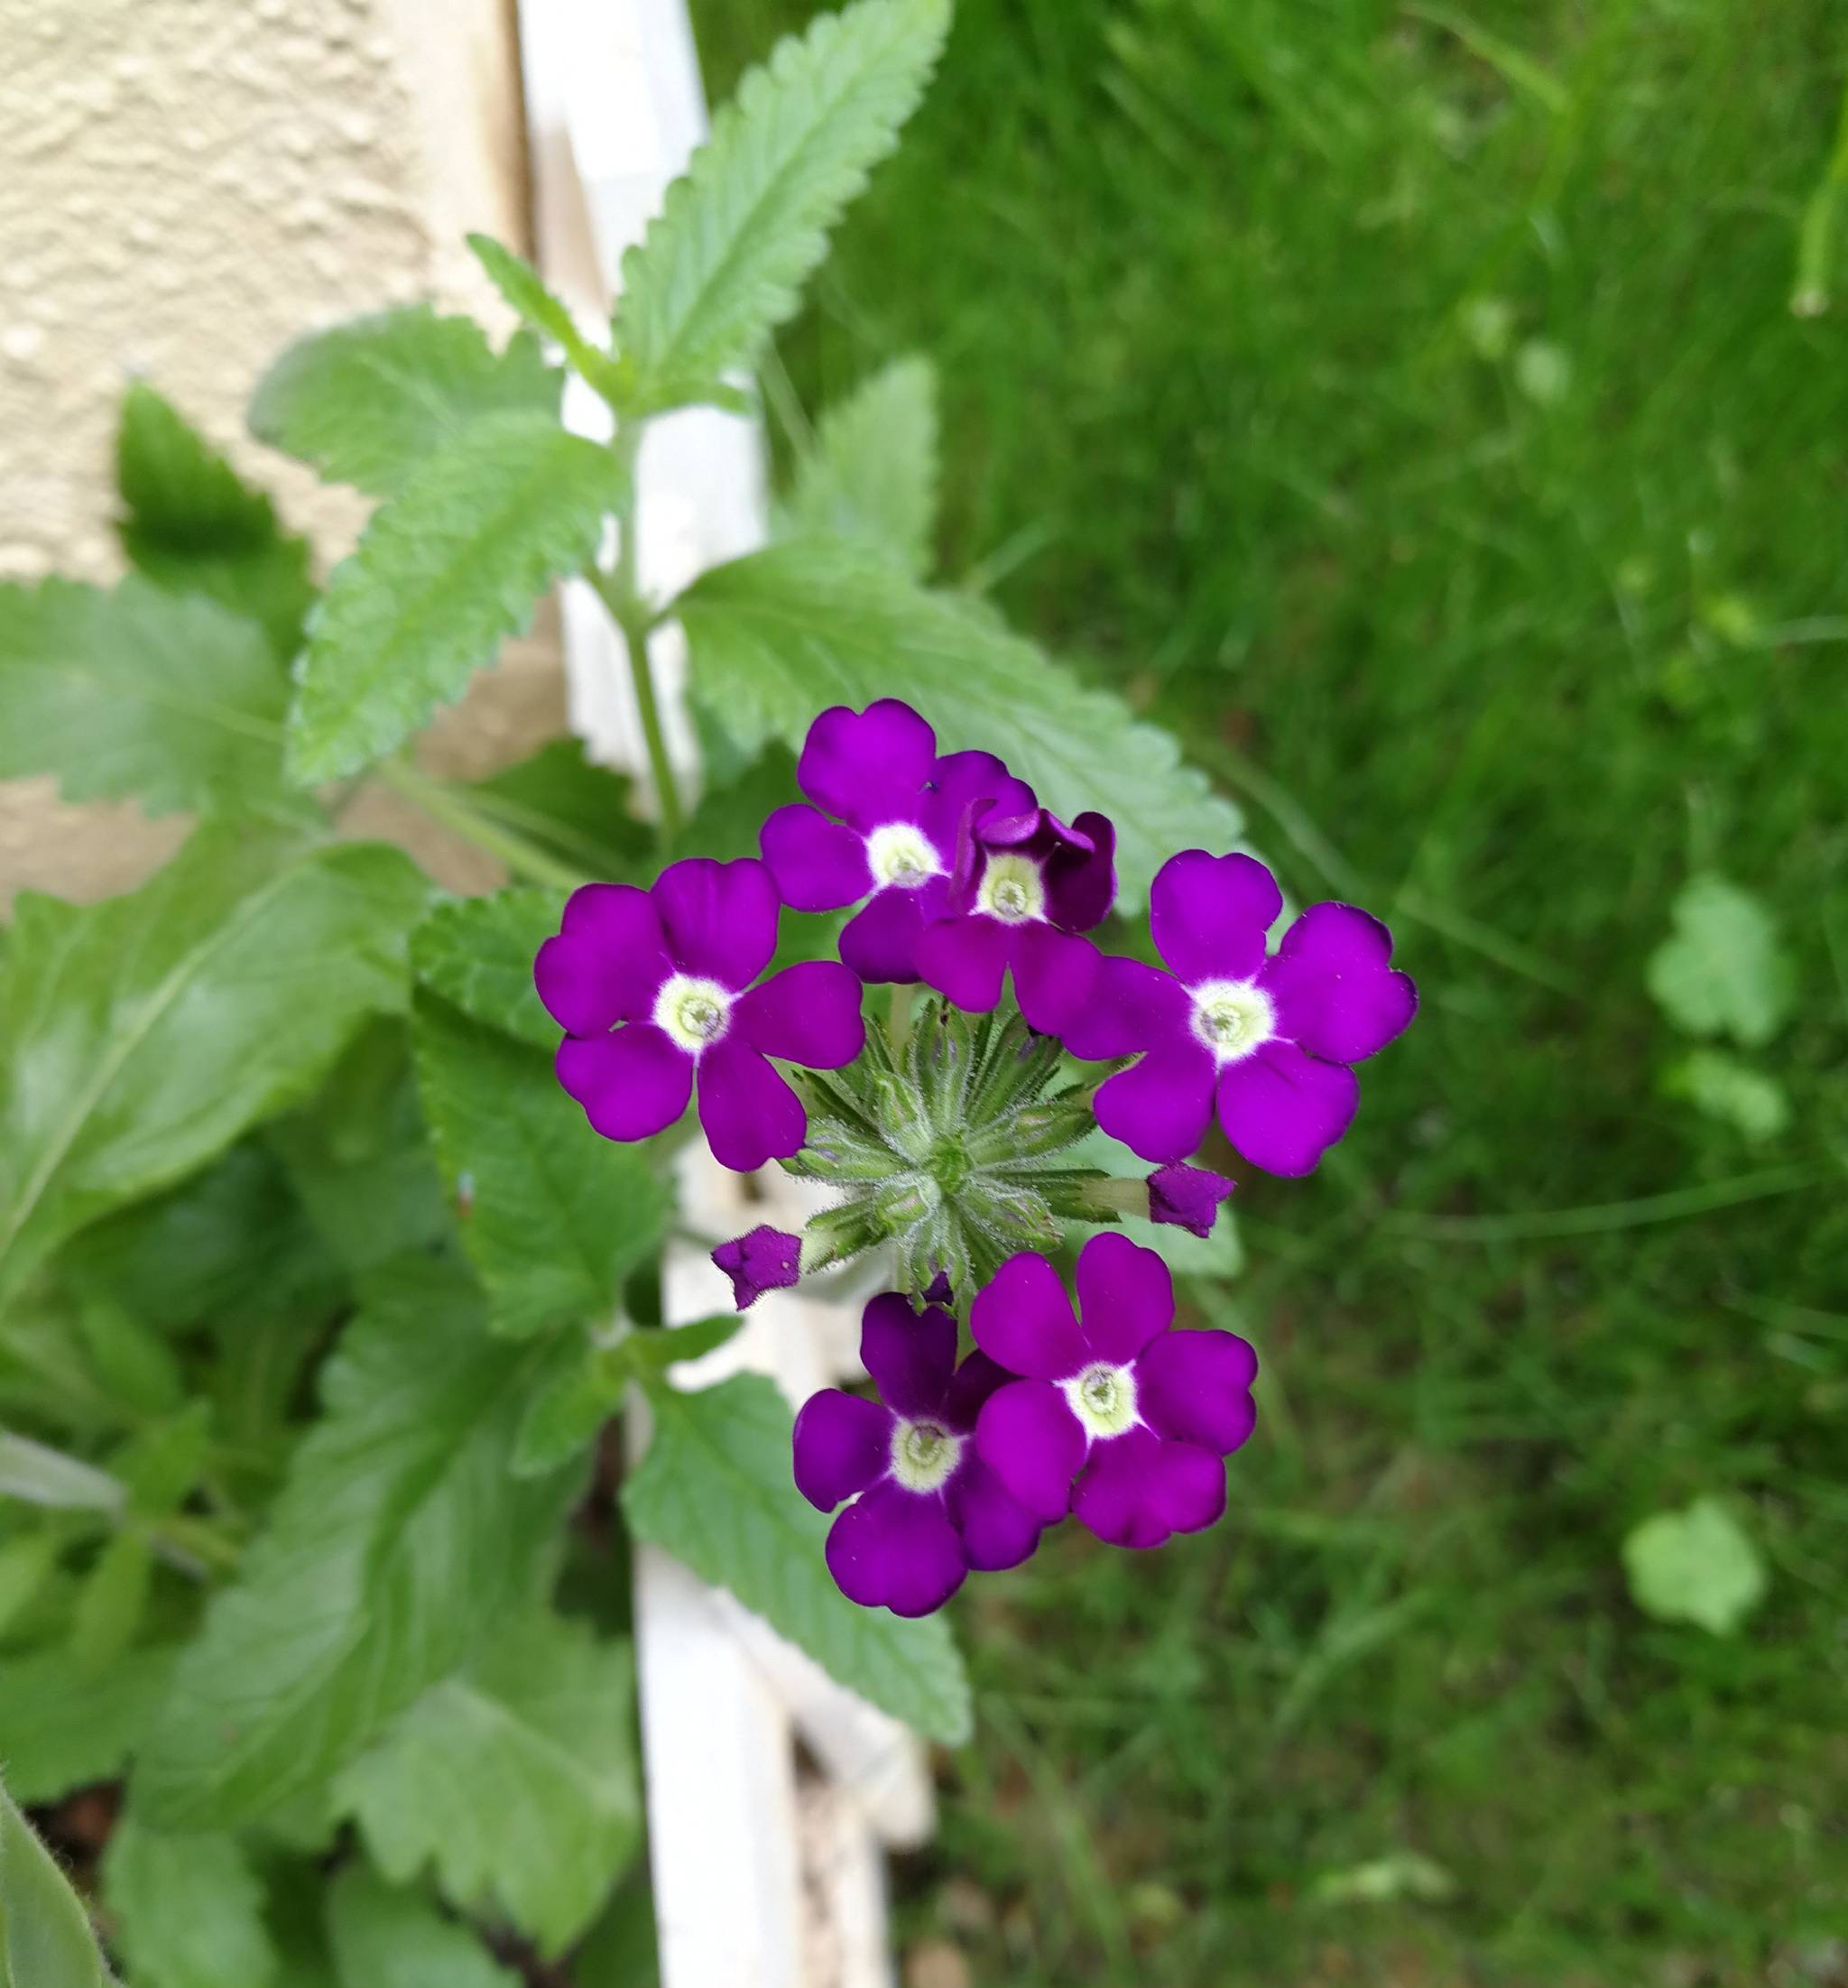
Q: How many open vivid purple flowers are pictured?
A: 6